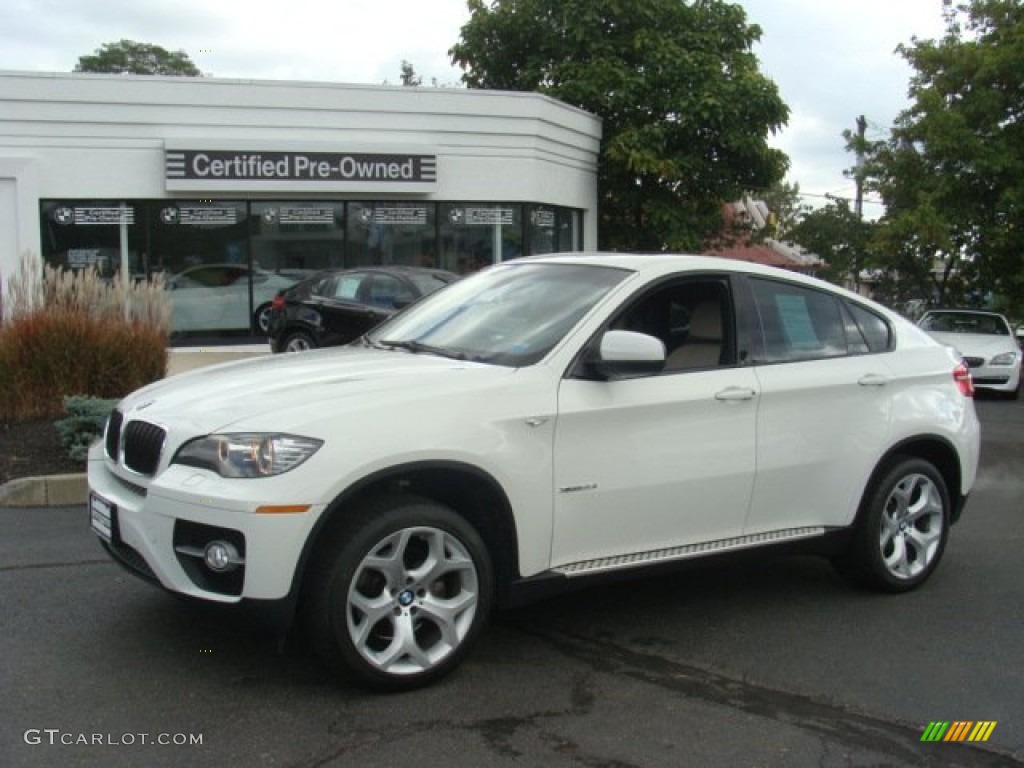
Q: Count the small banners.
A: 6